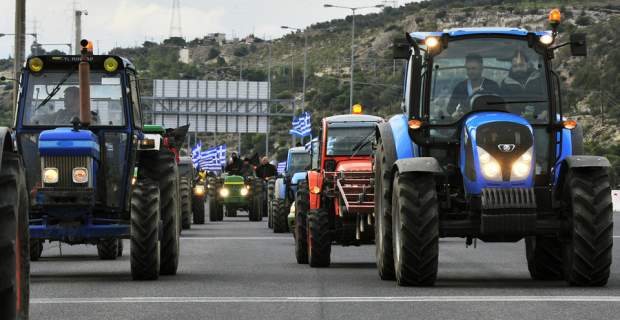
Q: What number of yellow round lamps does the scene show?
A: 2